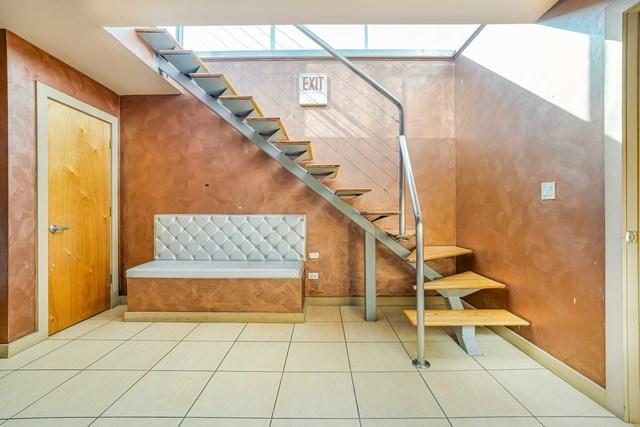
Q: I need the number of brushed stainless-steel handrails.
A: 2